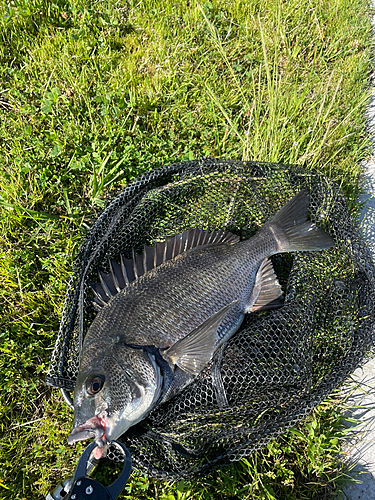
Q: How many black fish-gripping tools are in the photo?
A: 1